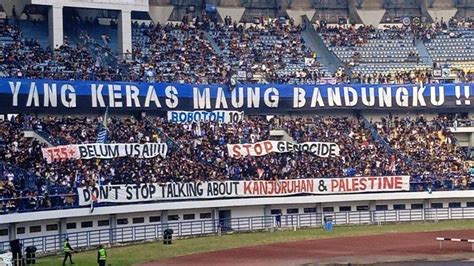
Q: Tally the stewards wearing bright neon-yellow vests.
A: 2